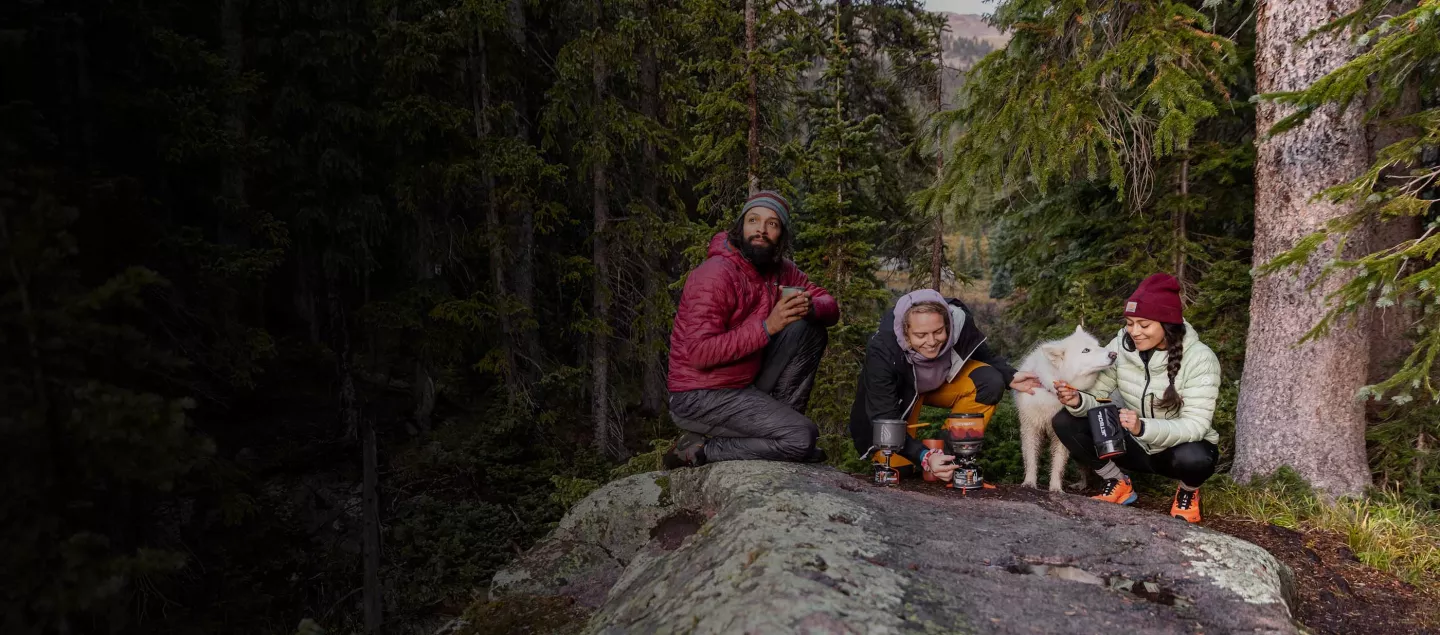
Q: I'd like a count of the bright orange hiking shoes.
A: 2